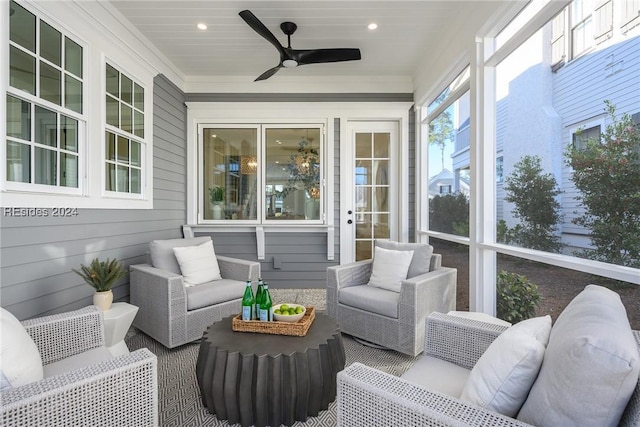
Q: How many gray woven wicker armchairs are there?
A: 4